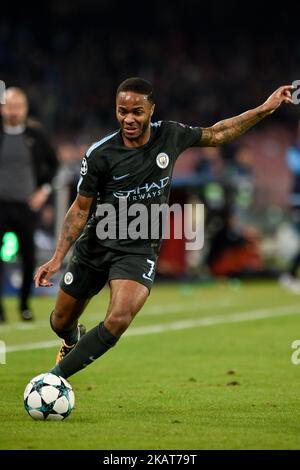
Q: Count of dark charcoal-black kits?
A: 1